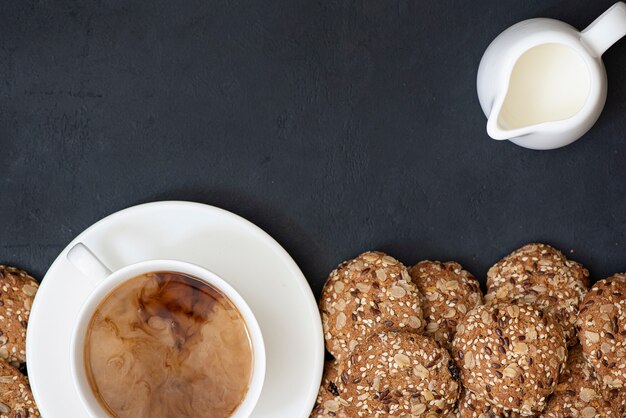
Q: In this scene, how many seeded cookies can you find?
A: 11